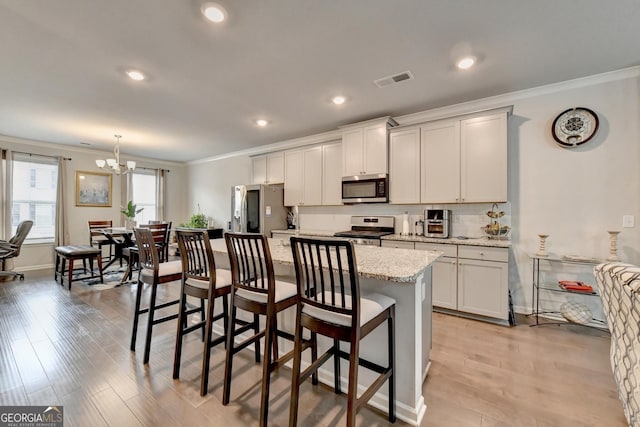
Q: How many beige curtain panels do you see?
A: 4